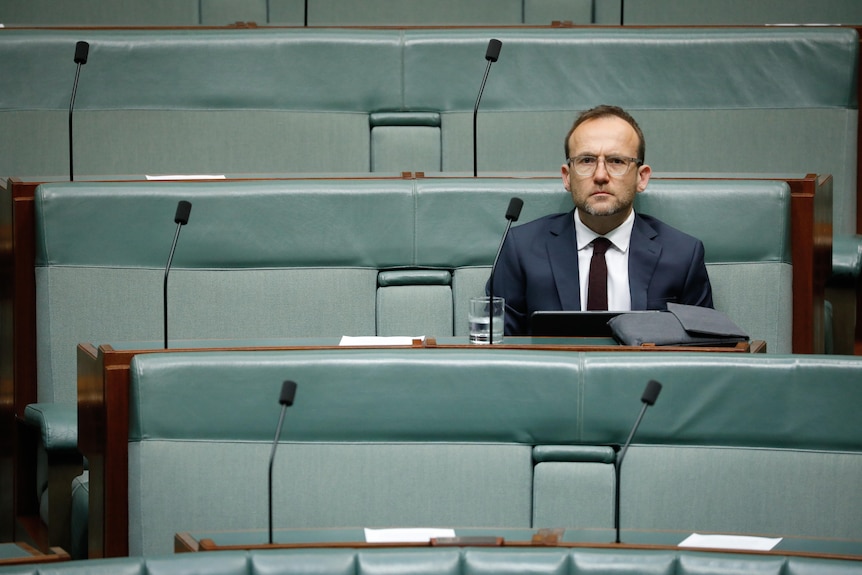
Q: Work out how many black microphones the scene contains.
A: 6